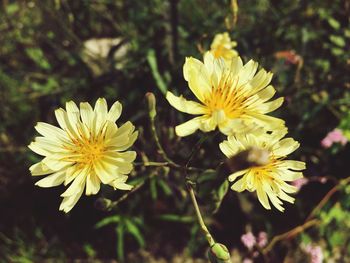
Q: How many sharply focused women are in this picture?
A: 0